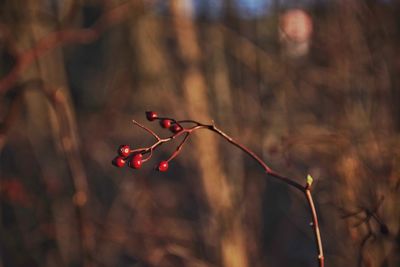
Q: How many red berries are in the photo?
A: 8